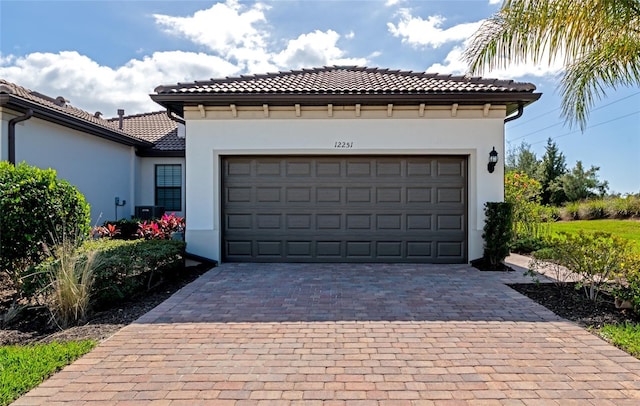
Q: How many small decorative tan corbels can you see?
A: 10